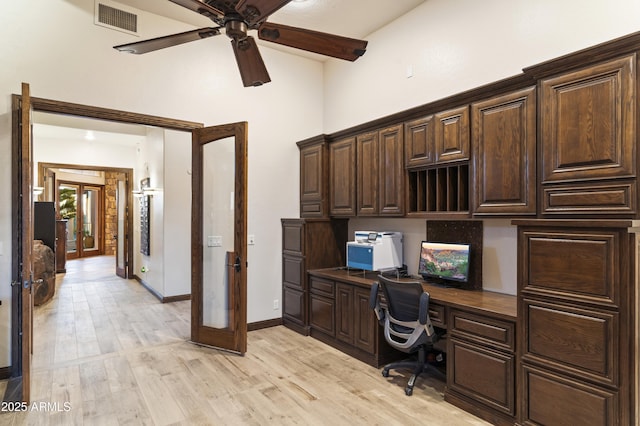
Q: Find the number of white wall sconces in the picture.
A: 3